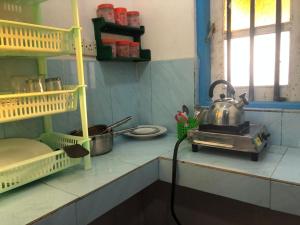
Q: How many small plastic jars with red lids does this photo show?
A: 6